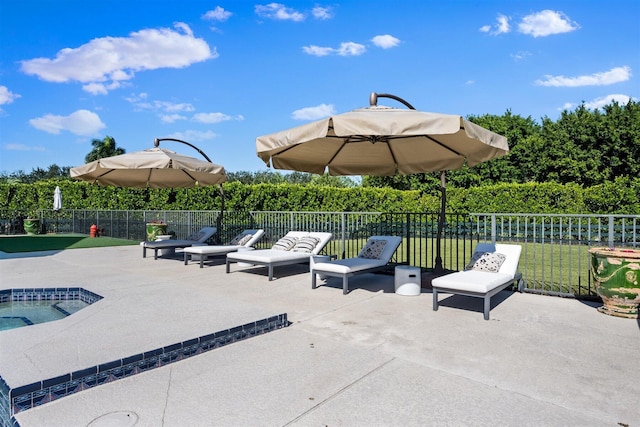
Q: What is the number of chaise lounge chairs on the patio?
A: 5